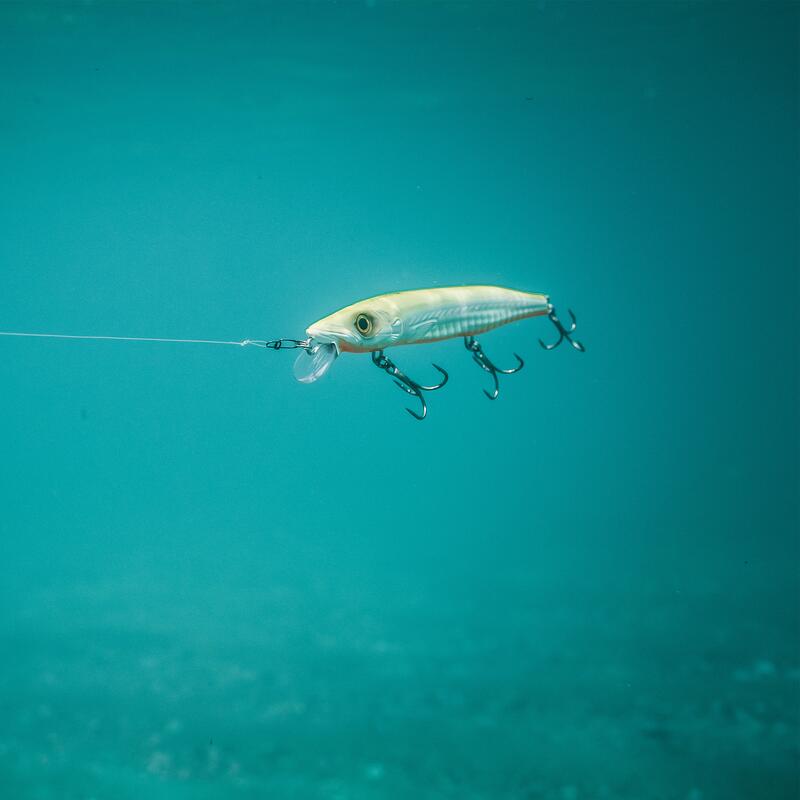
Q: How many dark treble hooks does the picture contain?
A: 3